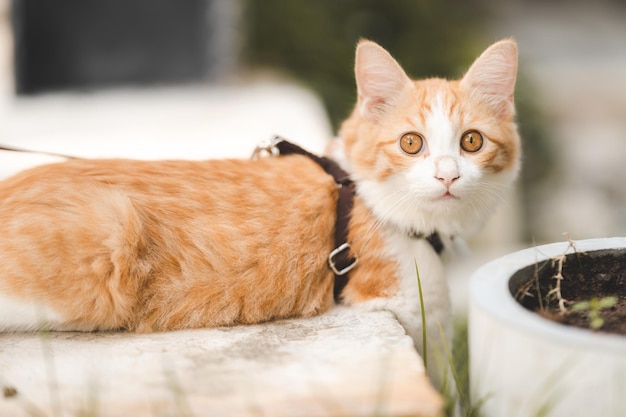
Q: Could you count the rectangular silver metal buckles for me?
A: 1